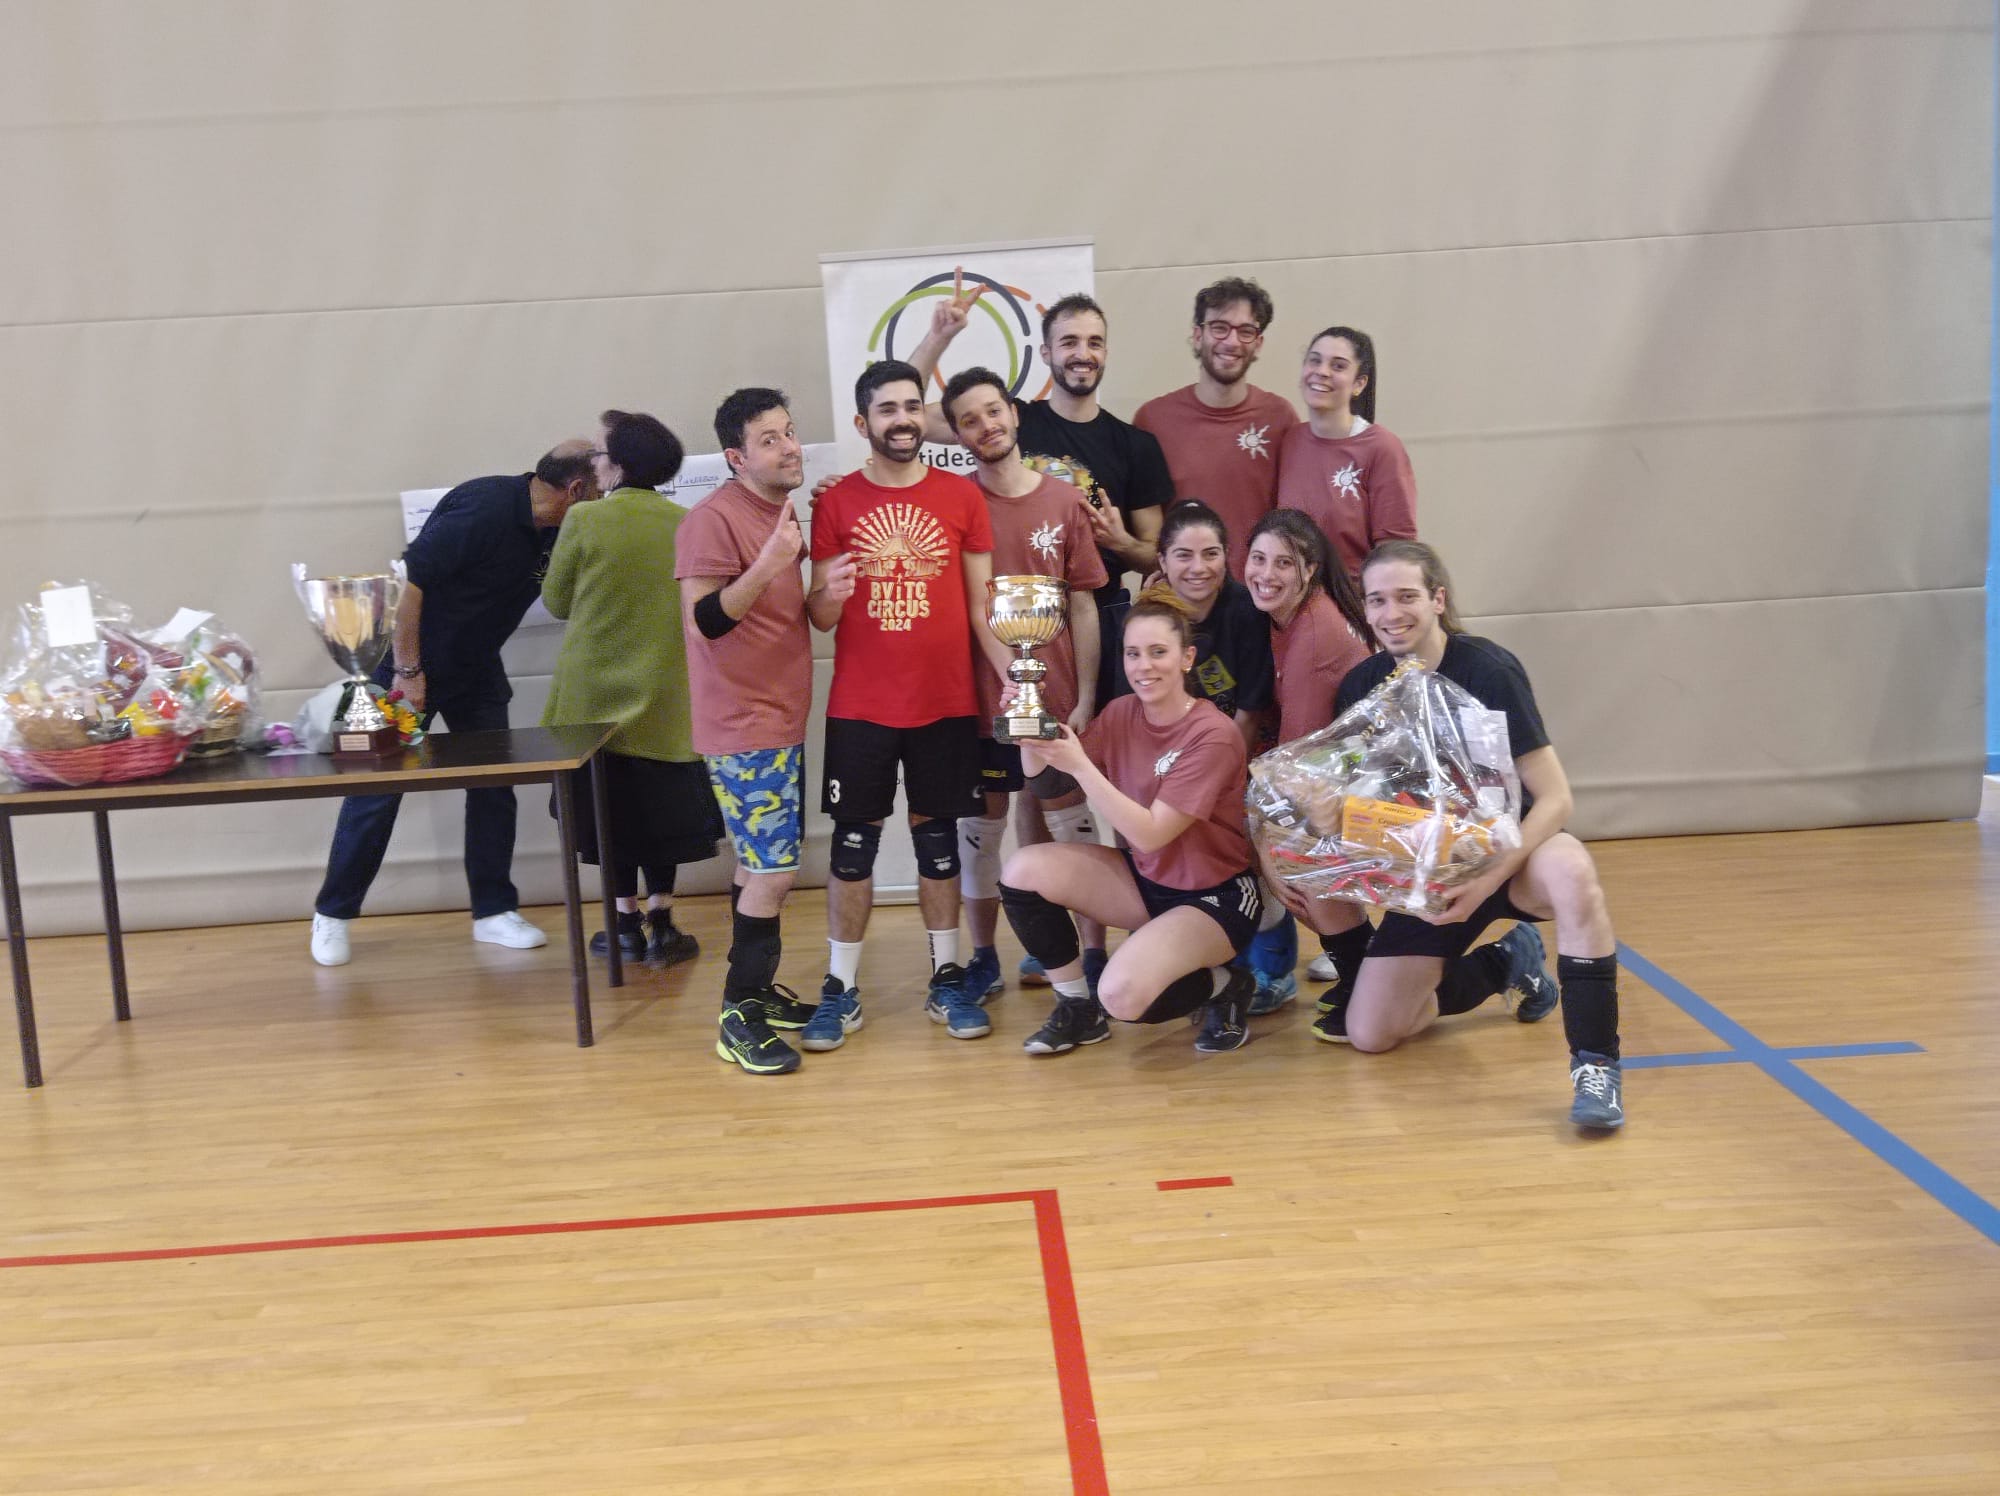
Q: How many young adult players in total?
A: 10